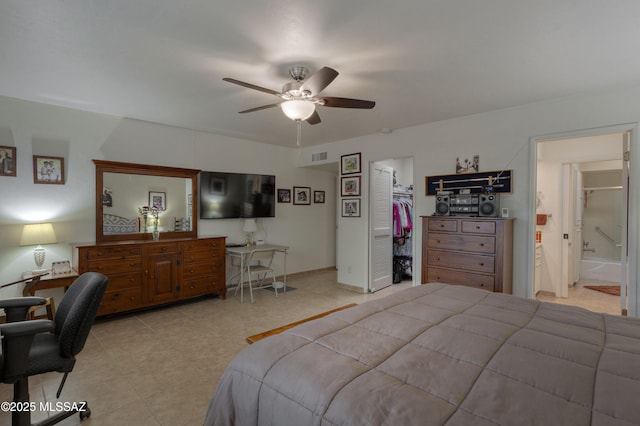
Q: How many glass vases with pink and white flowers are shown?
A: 1